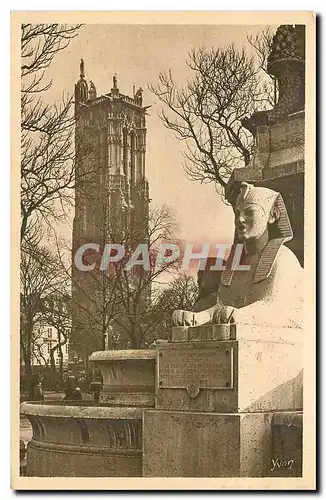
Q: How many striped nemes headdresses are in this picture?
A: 1